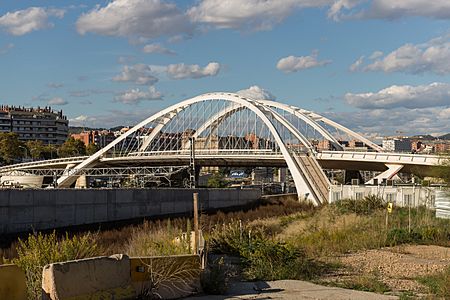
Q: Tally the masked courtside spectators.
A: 0